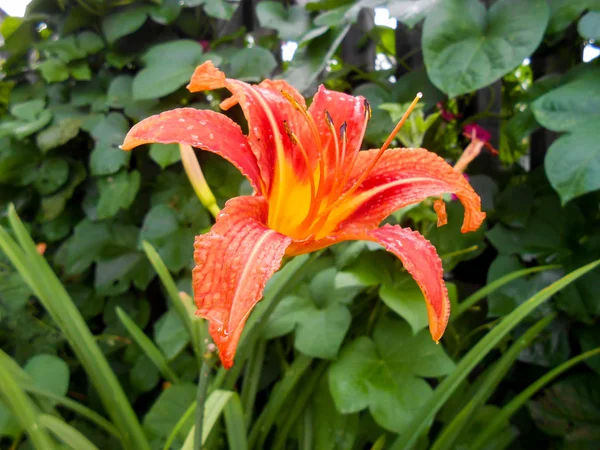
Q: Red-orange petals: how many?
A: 6